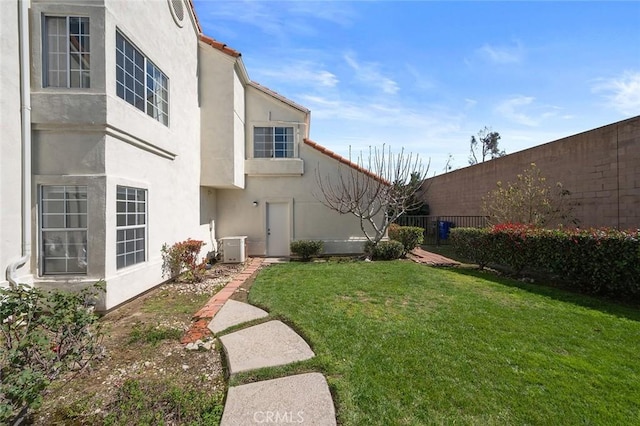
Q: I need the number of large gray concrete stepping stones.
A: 3